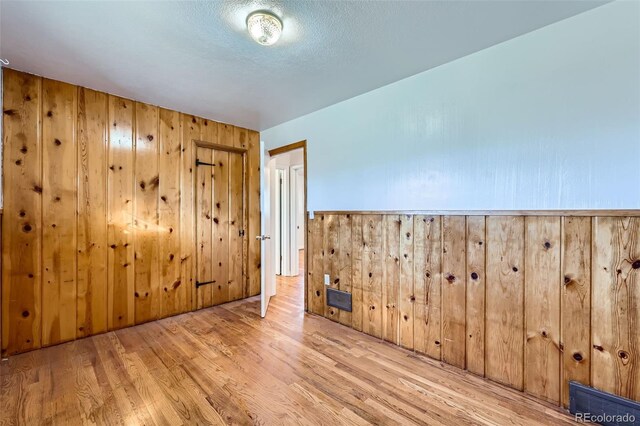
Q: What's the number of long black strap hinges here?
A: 2